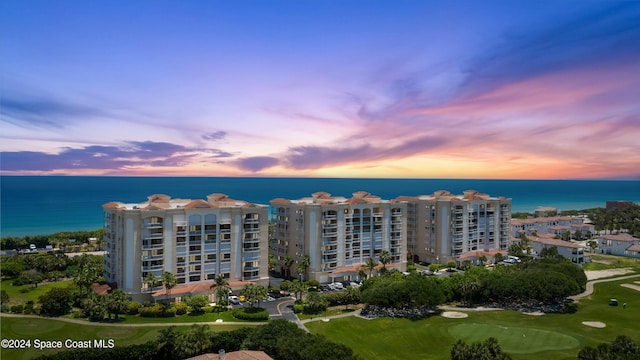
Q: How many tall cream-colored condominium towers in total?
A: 3